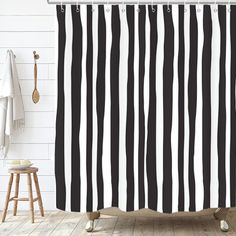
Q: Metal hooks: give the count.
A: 12